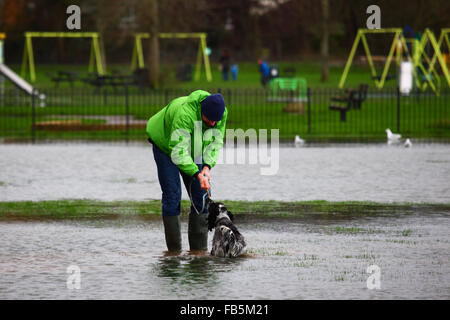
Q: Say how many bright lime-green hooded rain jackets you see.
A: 1